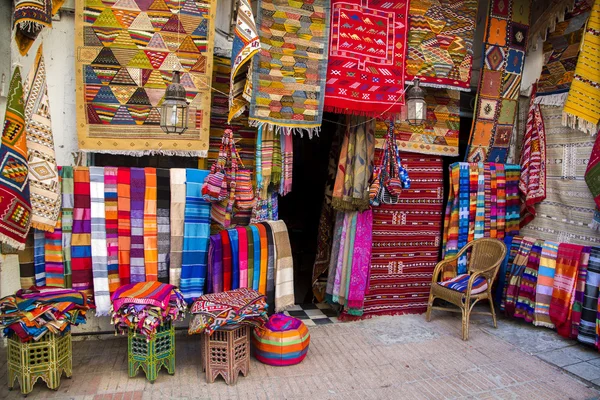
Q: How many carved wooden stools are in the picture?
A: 3